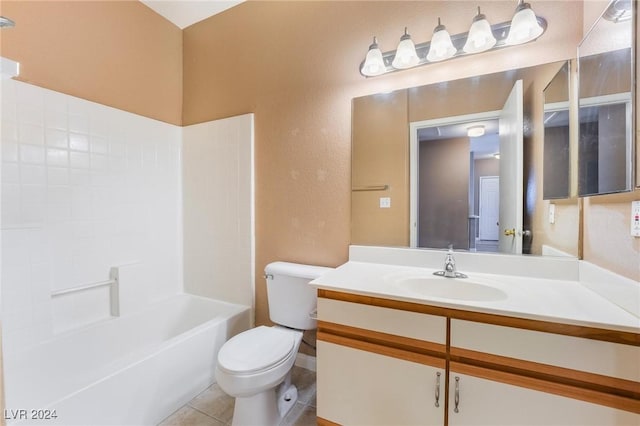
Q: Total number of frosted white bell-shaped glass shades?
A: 5